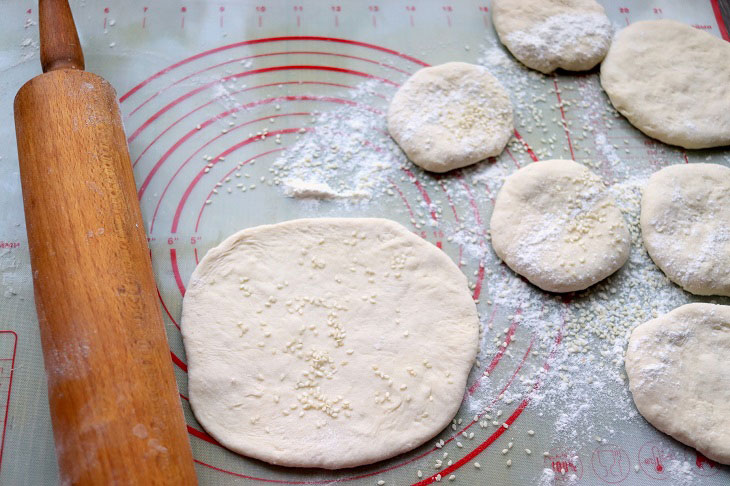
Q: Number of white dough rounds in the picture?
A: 7